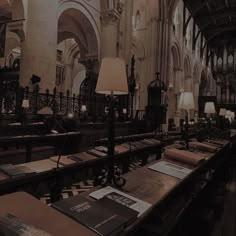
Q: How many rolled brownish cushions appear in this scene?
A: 2